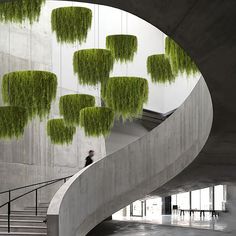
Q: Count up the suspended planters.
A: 12